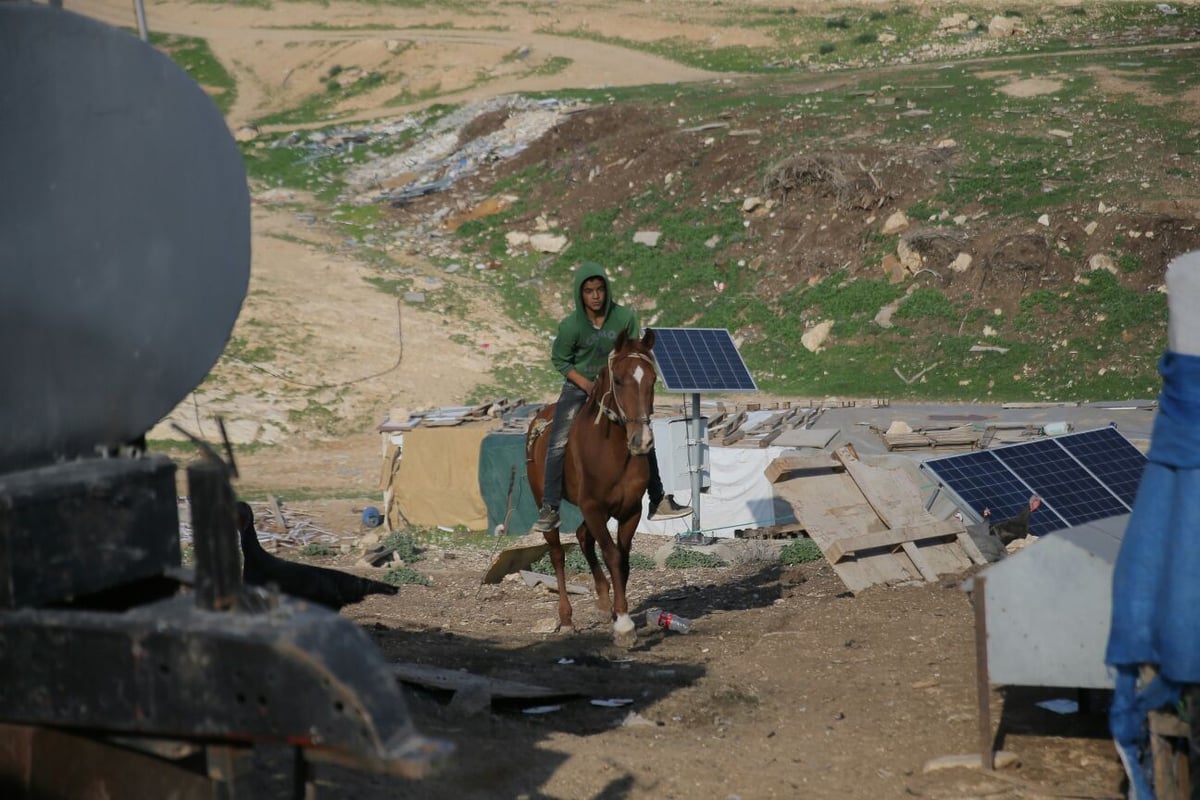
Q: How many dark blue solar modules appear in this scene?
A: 4